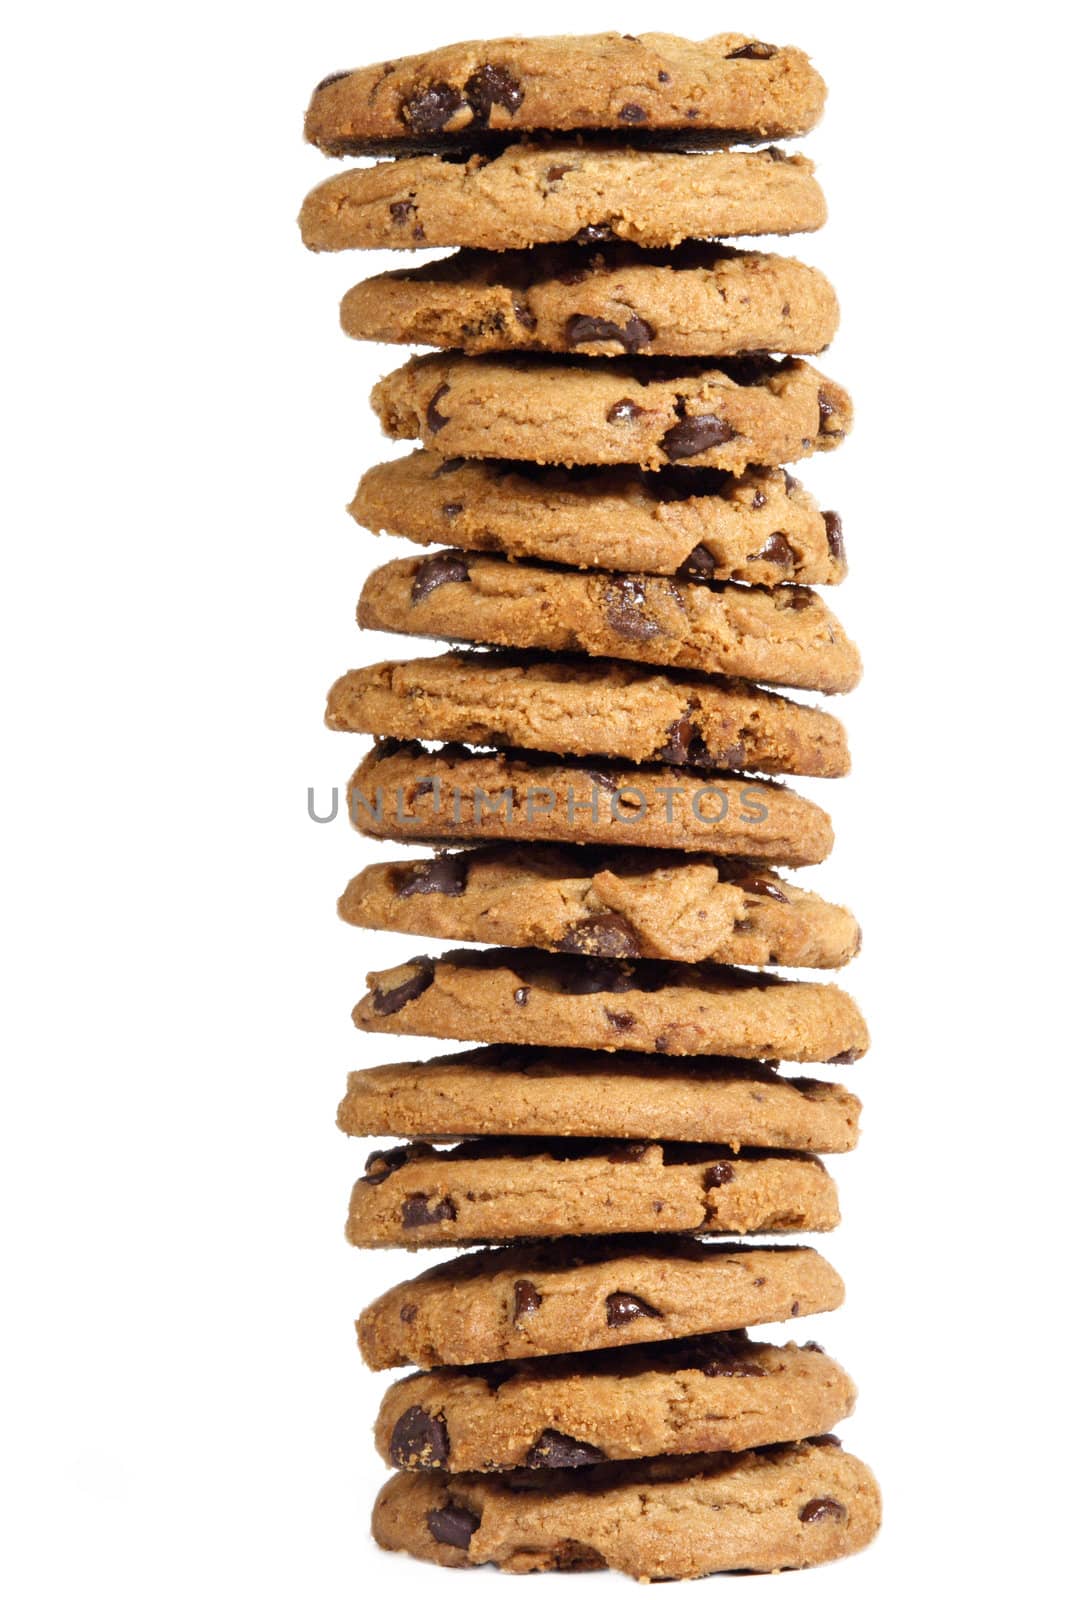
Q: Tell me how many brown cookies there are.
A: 15